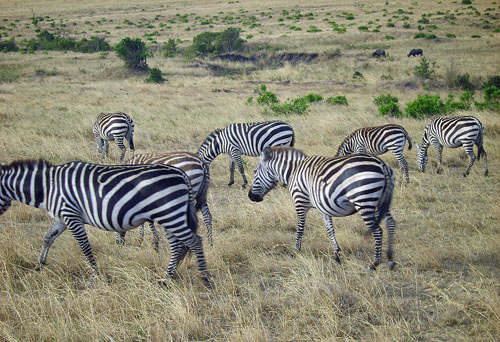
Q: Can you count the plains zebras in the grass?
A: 7